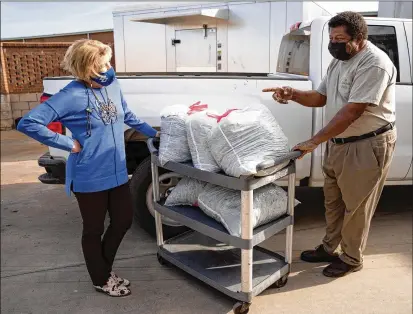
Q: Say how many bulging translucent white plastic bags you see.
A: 5